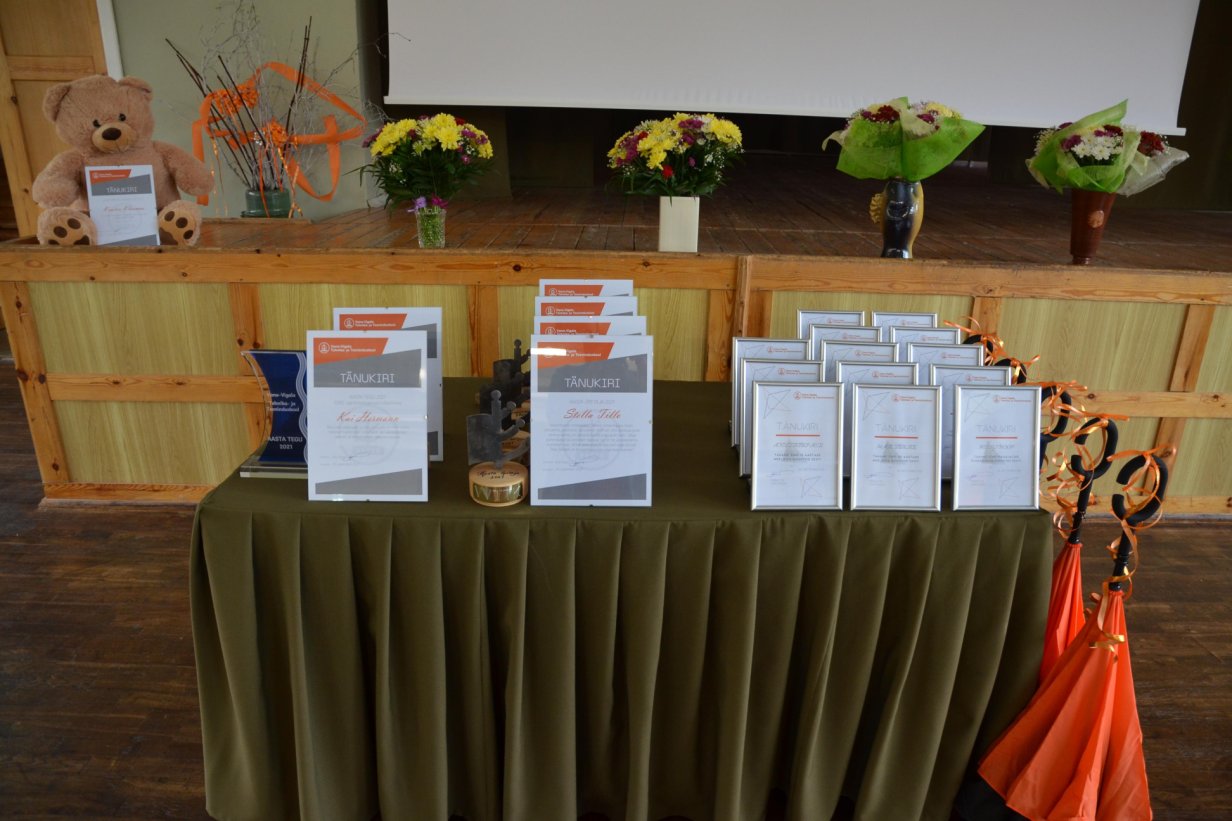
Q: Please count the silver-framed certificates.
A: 13